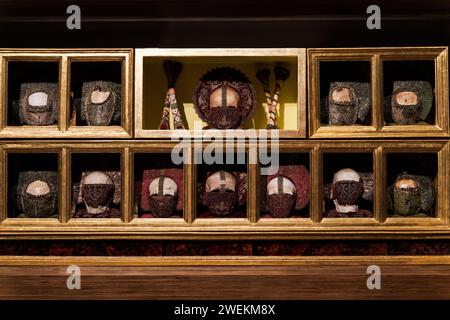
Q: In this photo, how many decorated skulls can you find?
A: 12